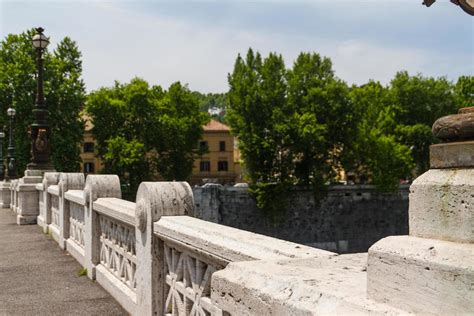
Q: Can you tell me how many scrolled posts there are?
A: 4